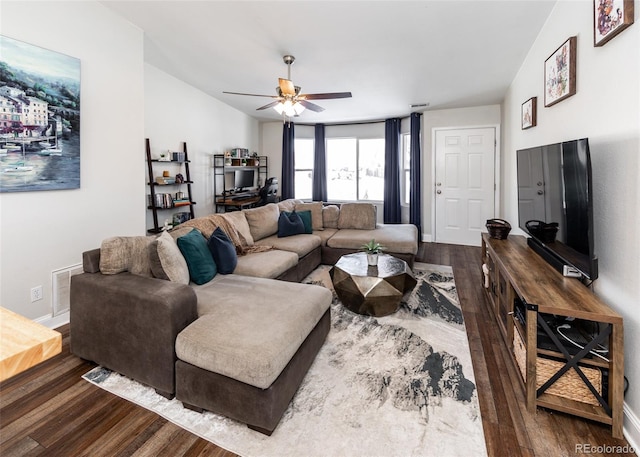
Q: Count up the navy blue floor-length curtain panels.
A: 4